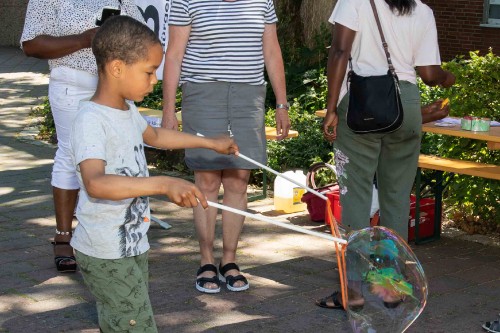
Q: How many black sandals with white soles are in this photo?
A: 2